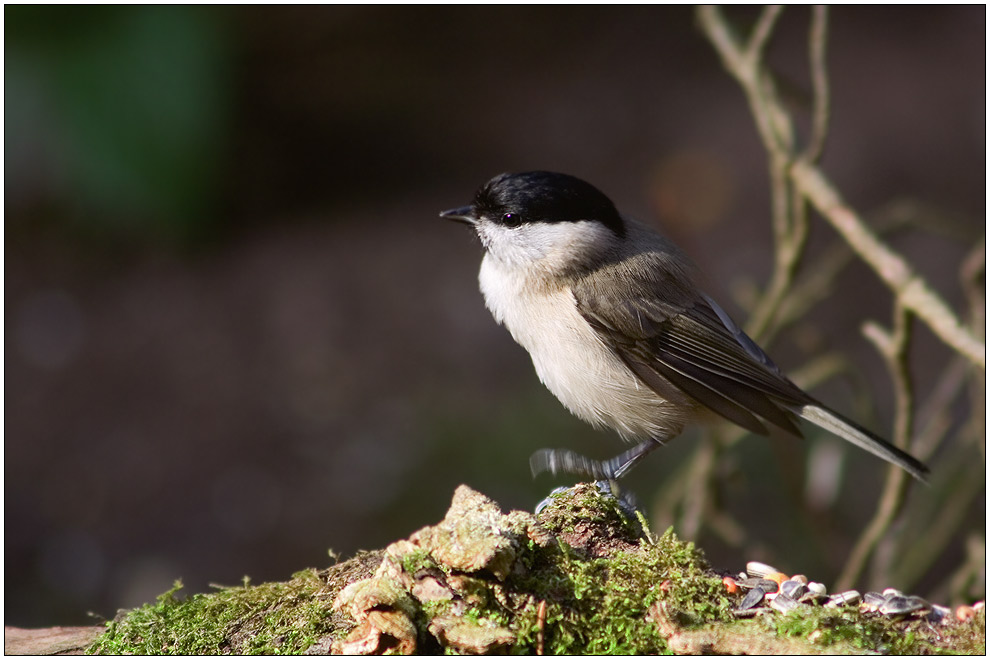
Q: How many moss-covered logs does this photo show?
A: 1